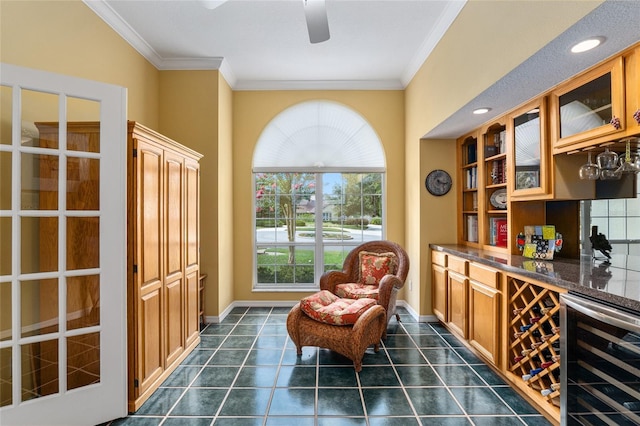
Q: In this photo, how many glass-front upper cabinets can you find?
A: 2